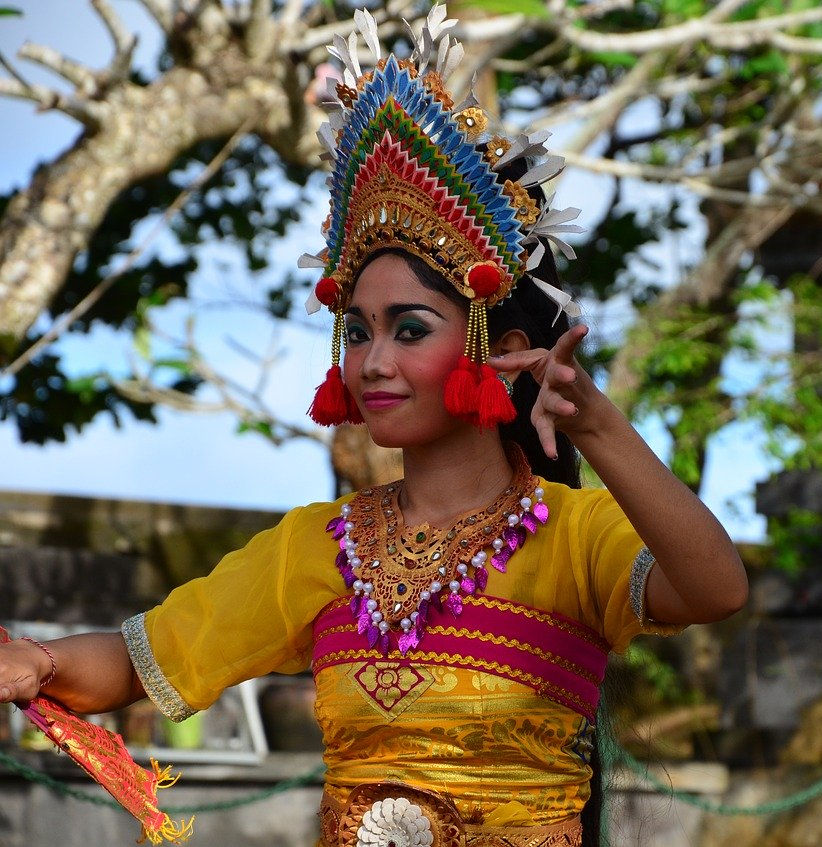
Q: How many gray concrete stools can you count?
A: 0